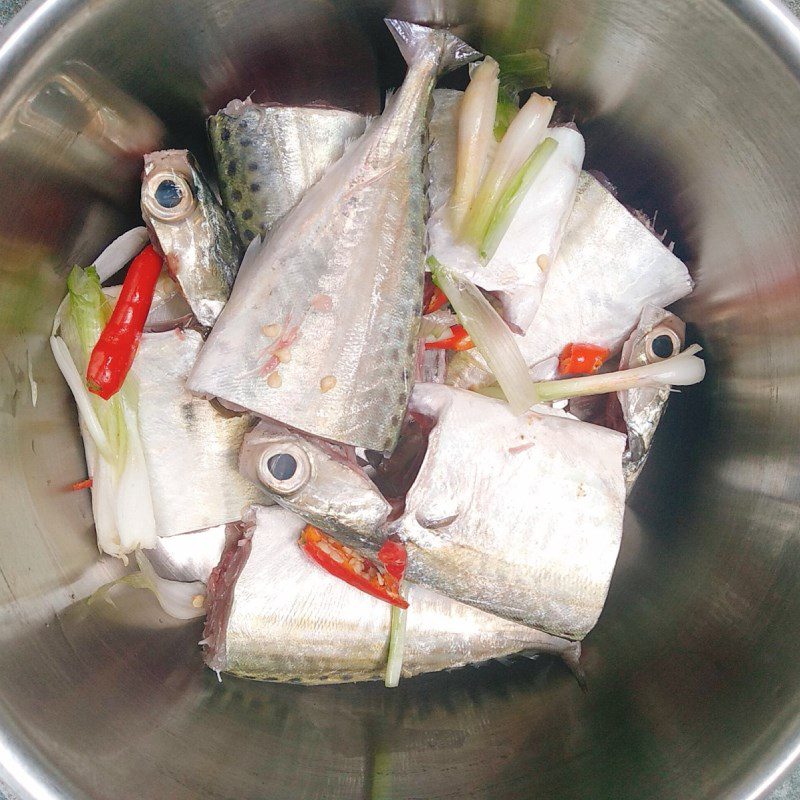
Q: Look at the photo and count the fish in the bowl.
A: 3